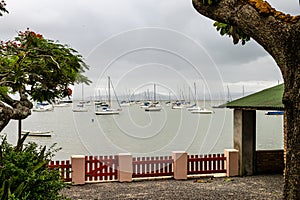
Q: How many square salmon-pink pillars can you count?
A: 4